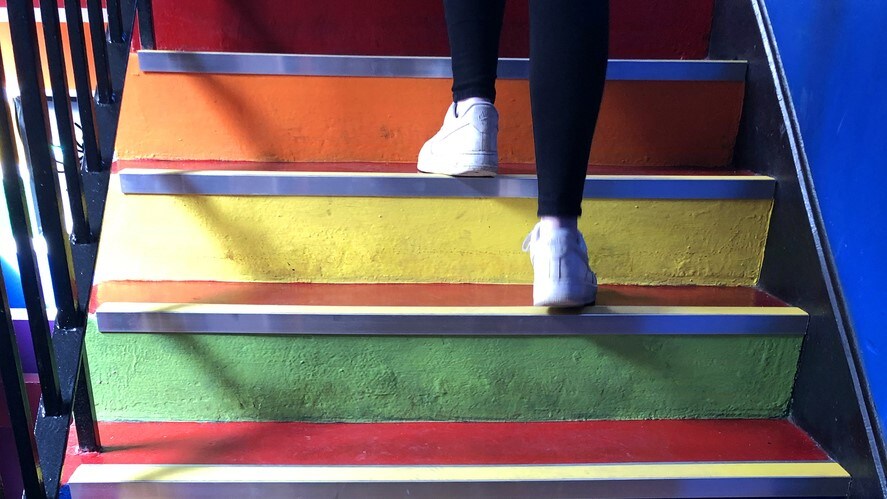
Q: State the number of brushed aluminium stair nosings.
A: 4